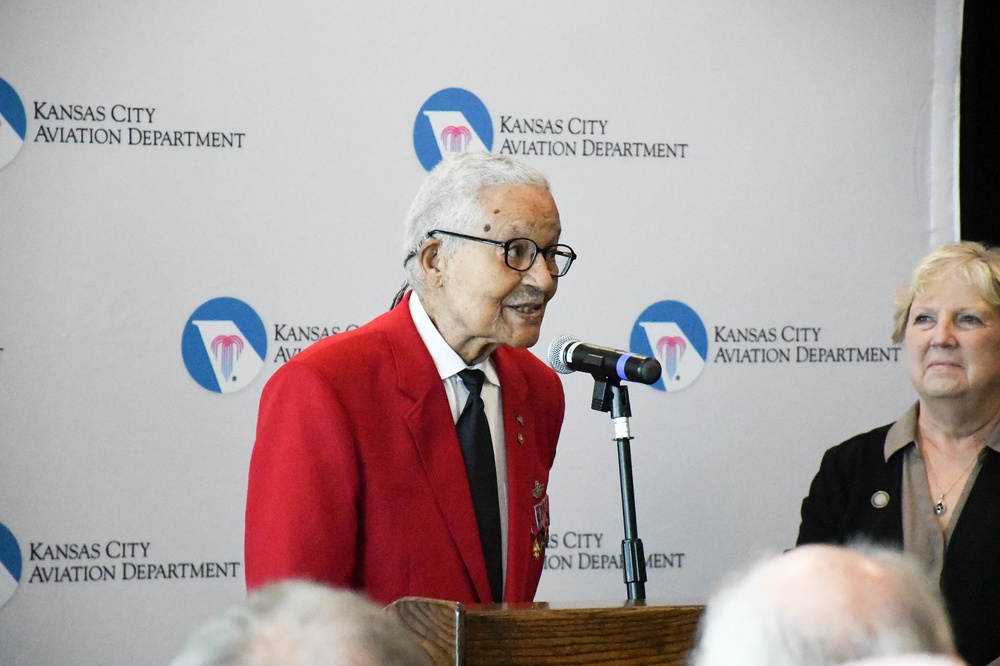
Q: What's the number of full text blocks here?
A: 4